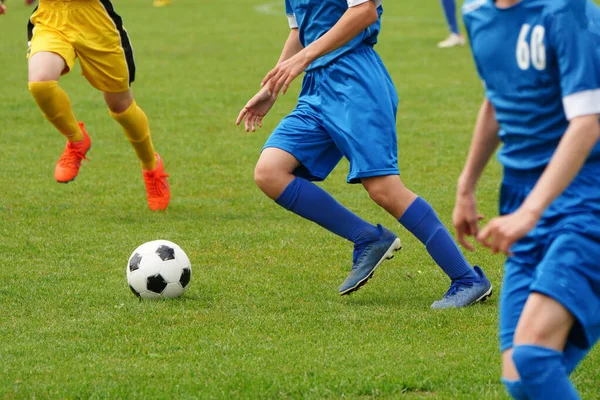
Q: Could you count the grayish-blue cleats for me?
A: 2